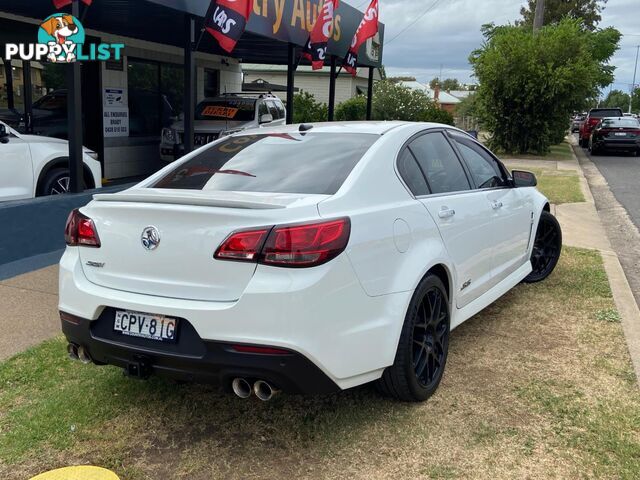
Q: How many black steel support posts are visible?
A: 5